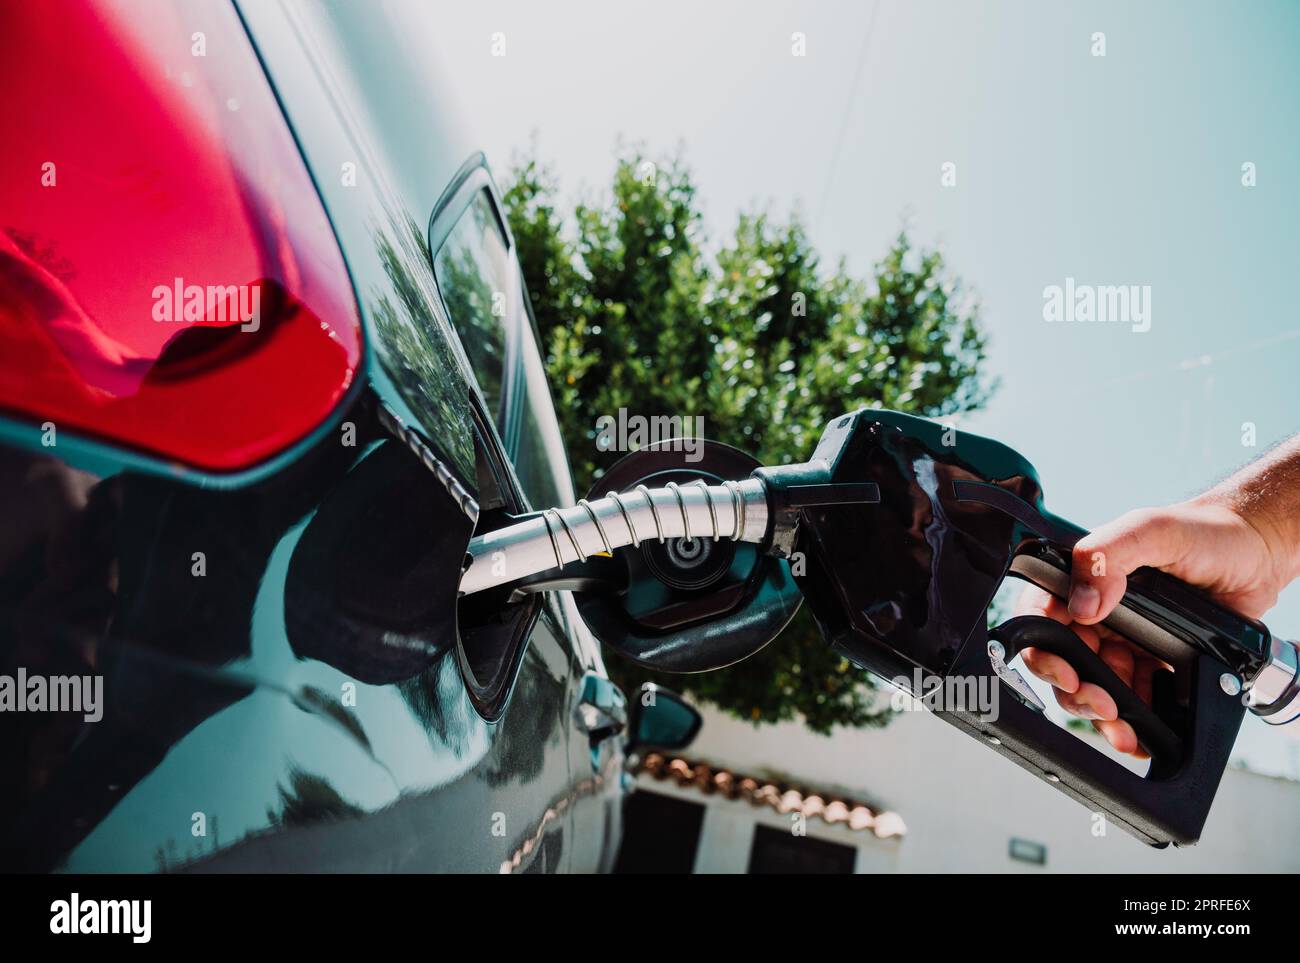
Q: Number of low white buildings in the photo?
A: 1